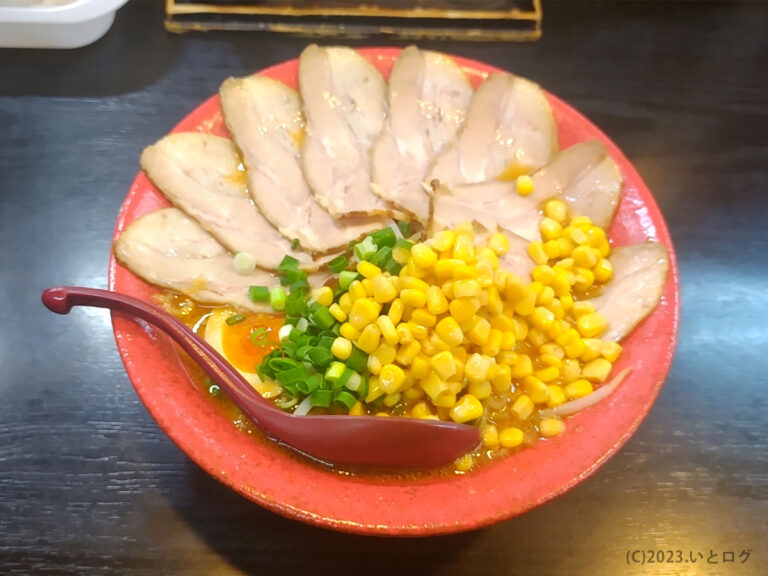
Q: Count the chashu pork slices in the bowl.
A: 8